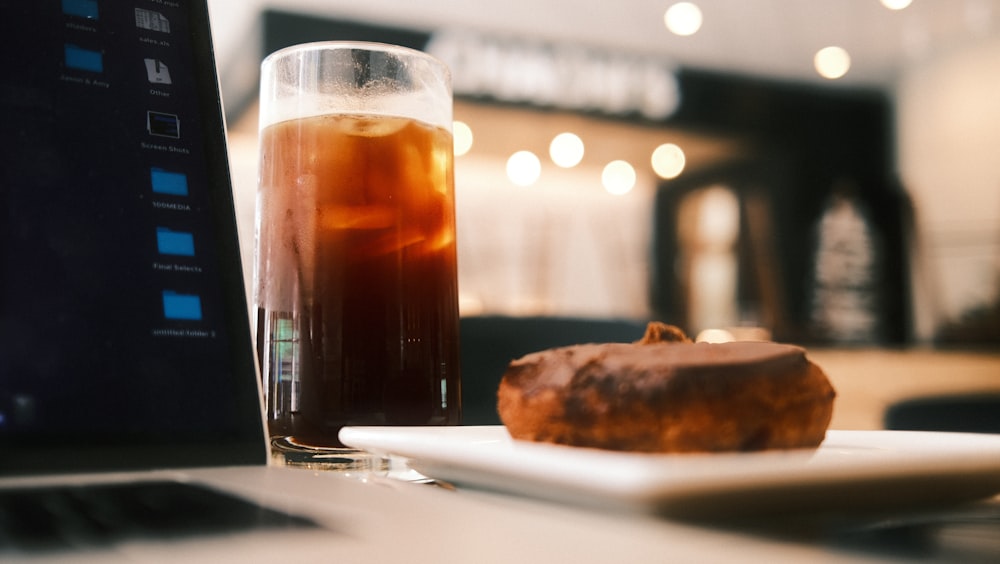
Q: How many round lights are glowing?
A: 8